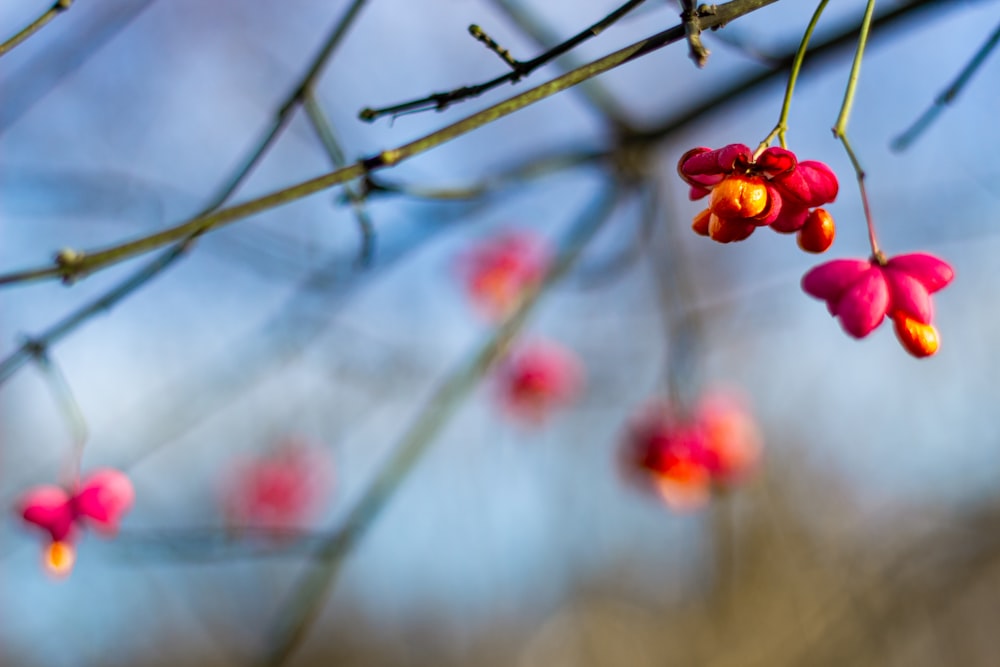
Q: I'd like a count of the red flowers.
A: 7